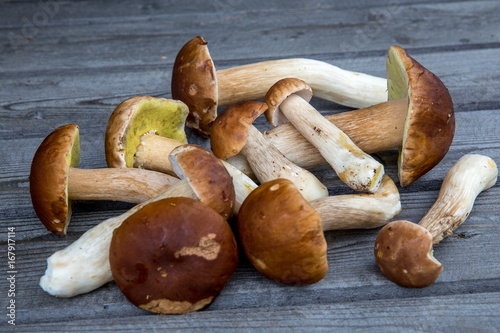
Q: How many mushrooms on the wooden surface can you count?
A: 10